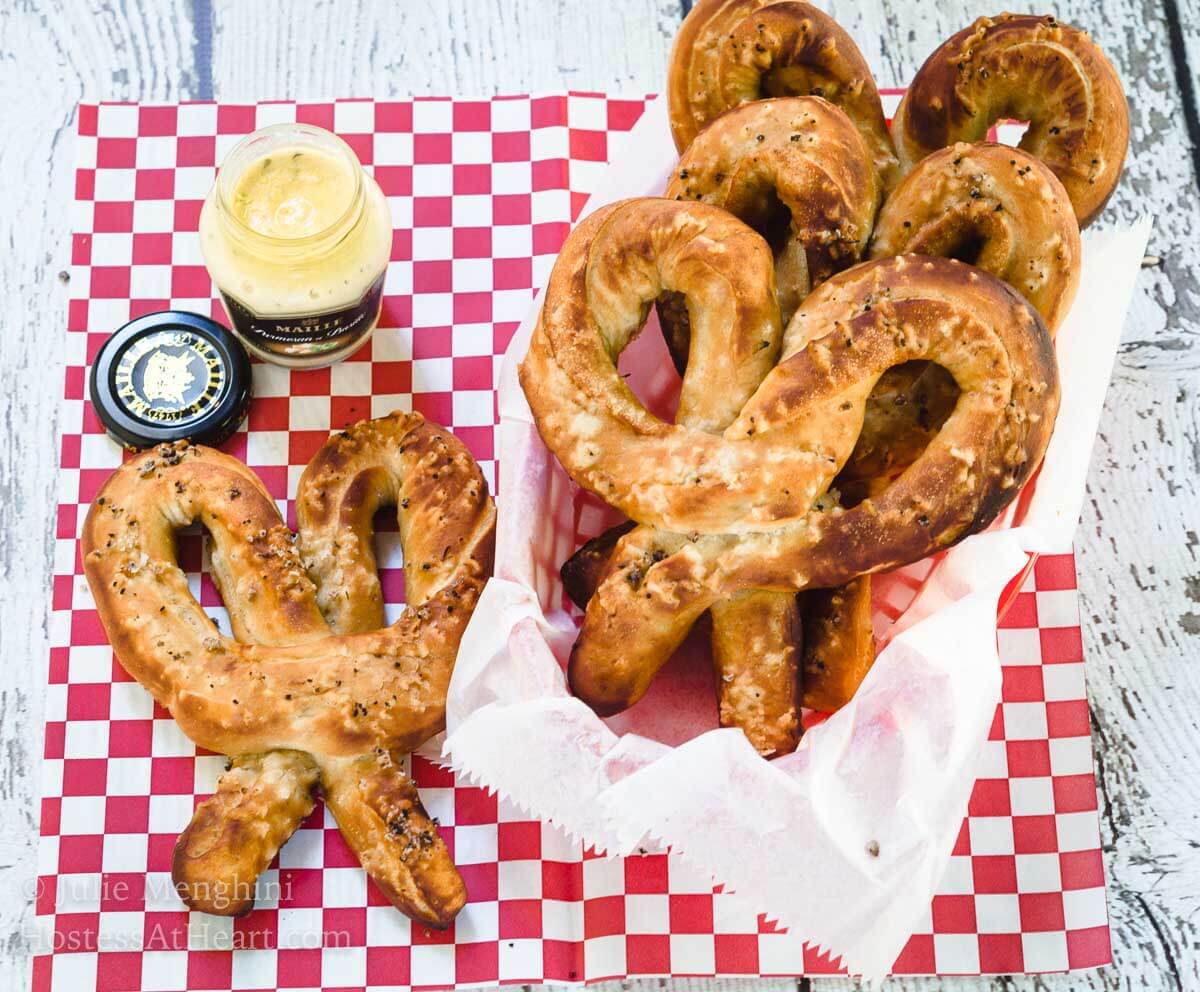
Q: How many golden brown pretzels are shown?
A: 4